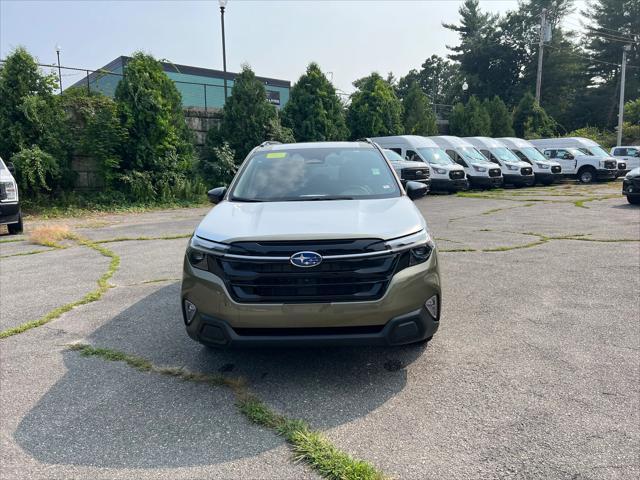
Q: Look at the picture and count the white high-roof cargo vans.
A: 5